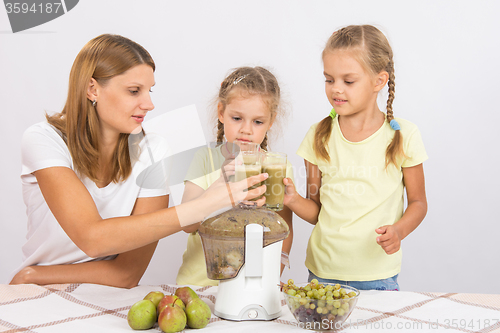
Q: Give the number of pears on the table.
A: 6